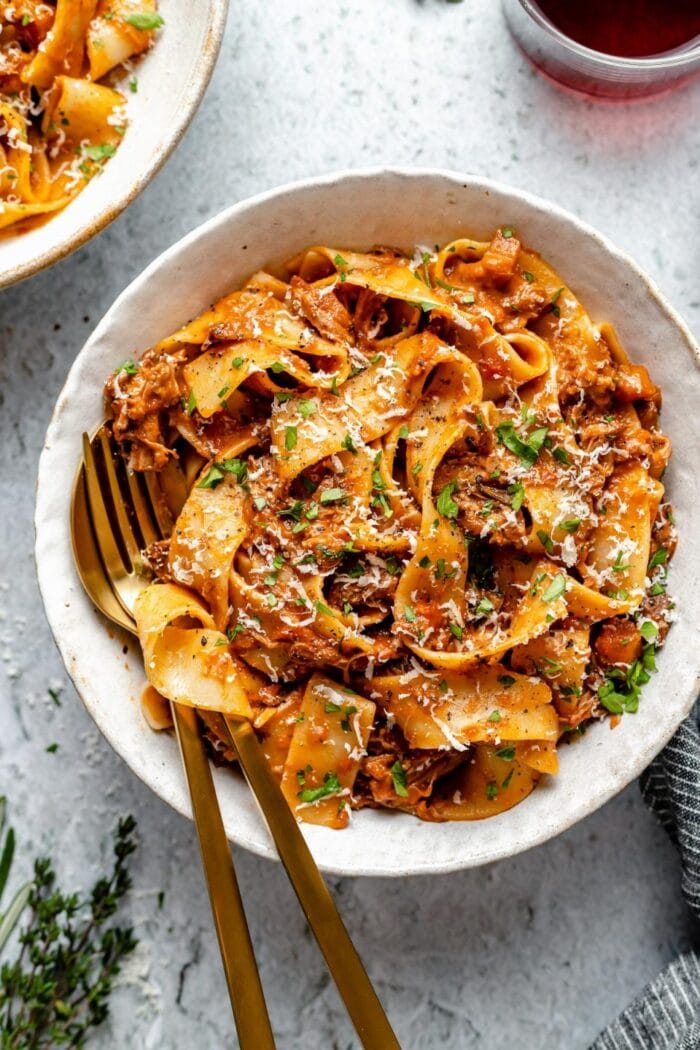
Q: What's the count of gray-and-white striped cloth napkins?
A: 1